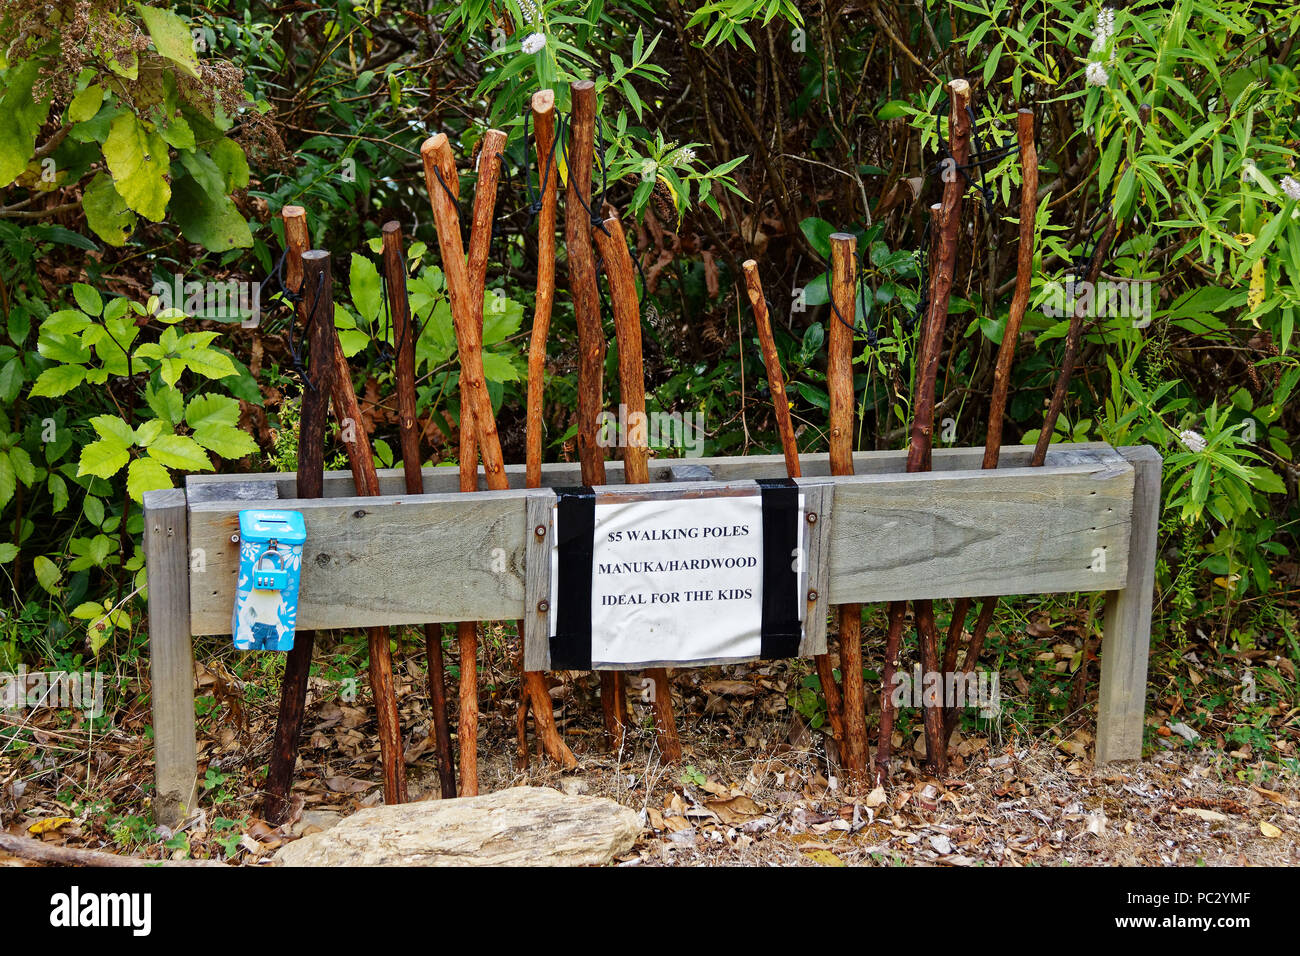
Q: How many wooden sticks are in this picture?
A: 14